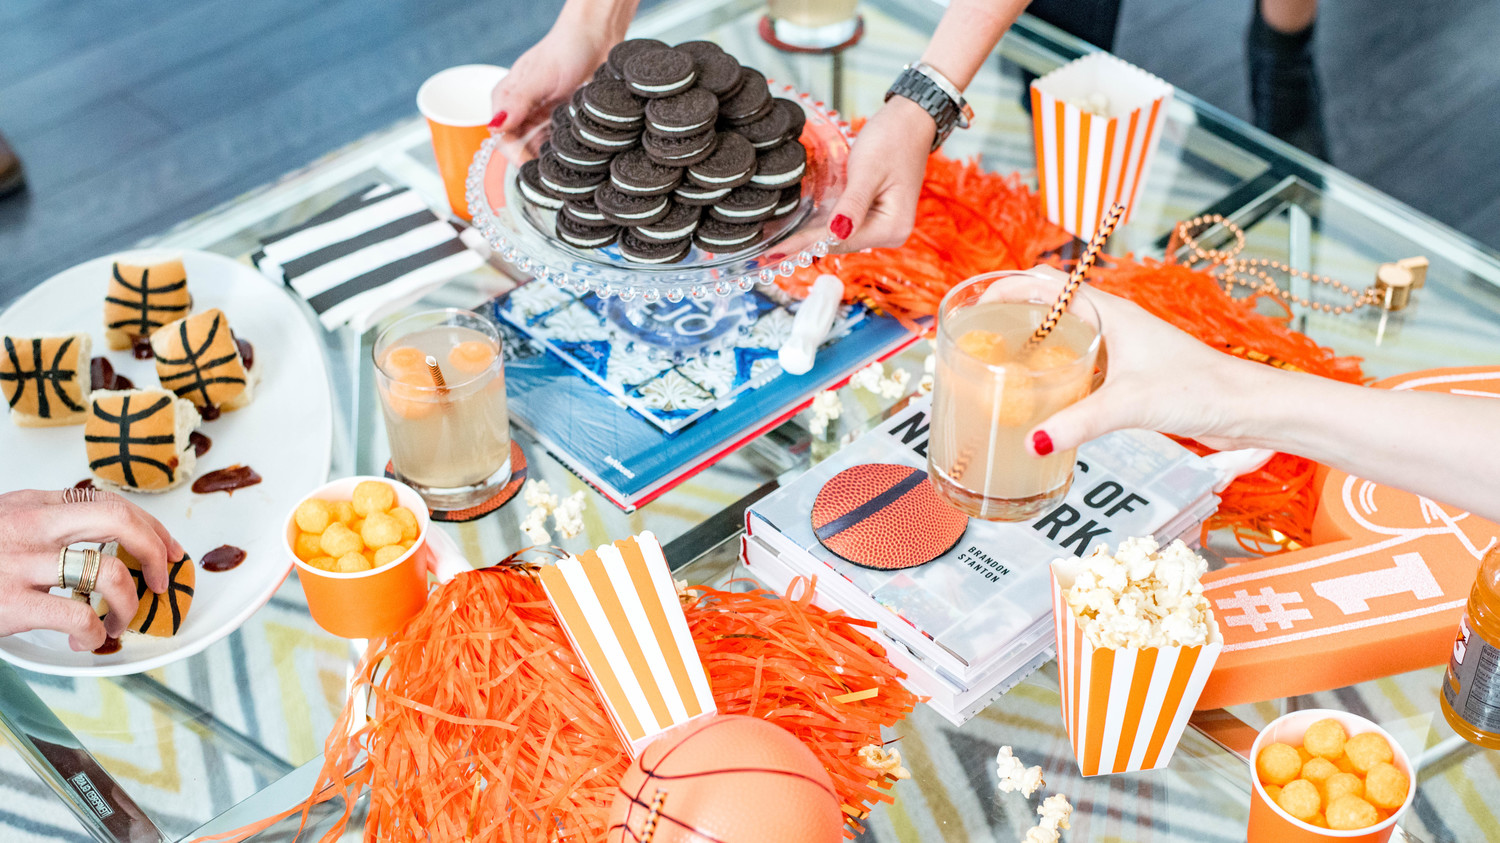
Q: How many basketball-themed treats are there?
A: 5